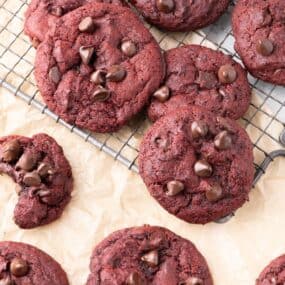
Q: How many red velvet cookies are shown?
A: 10